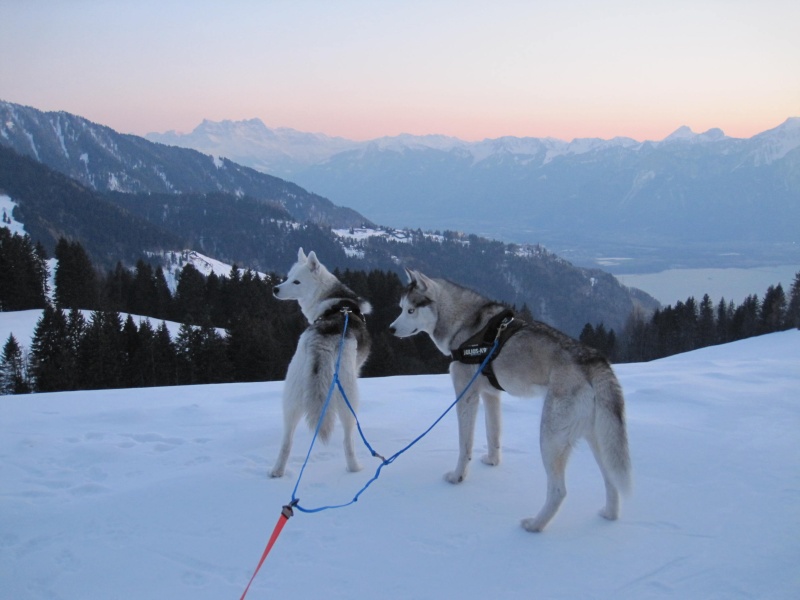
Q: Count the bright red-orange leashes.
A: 1